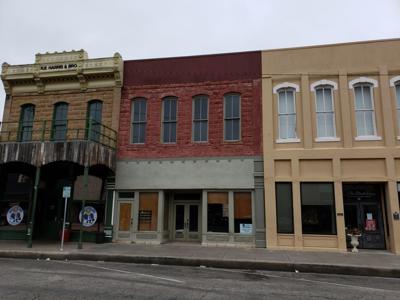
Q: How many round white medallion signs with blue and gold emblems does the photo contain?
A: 2